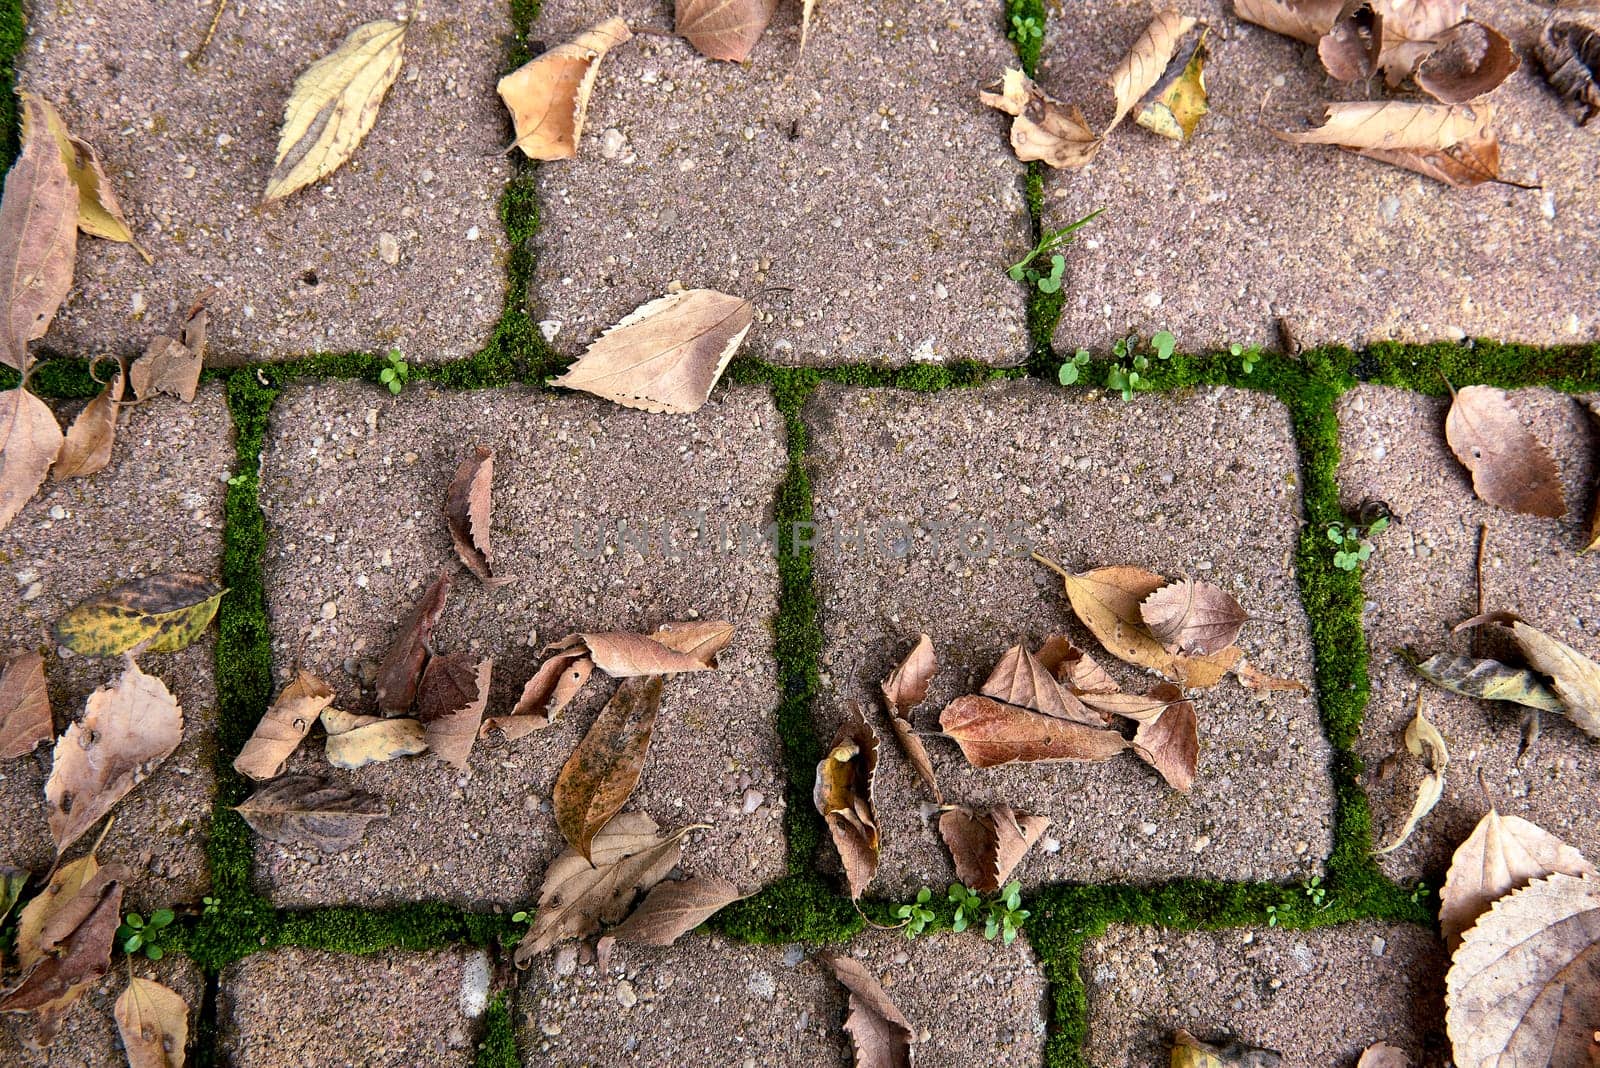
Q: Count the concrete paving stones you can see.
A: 11